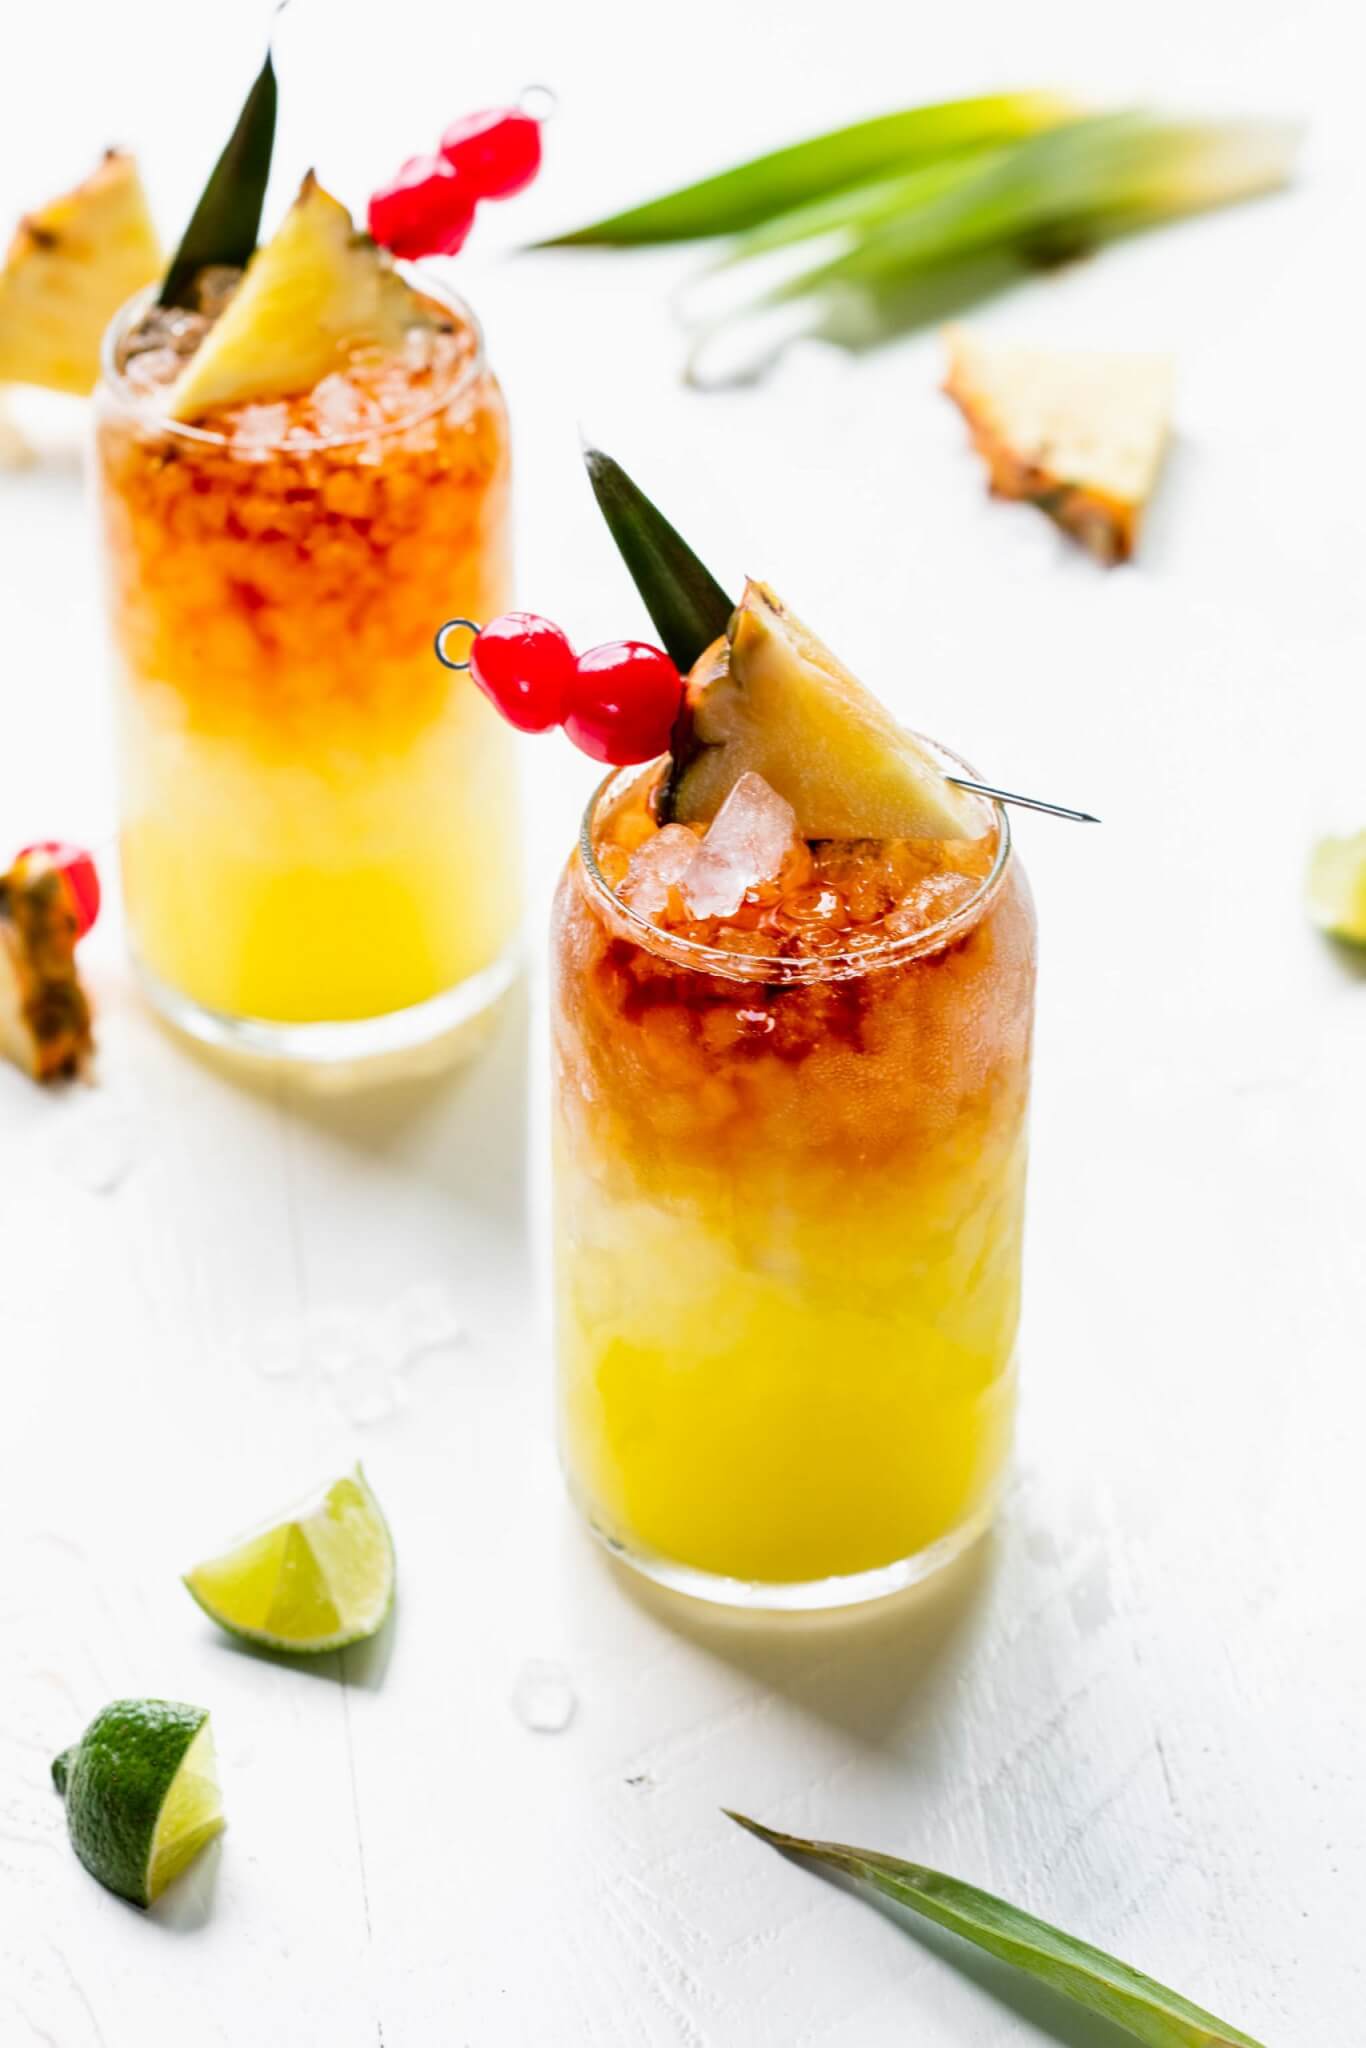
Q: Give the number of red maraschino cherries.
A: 5